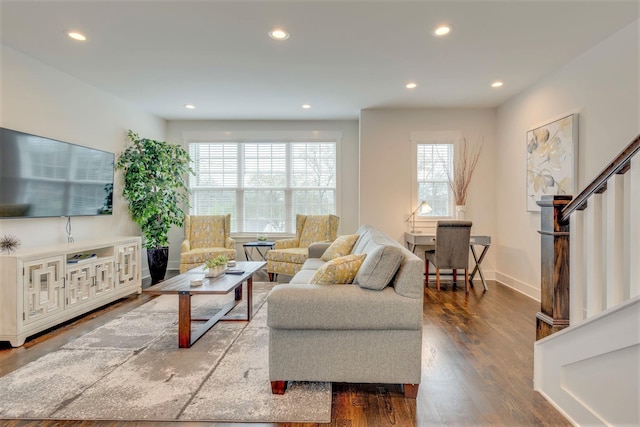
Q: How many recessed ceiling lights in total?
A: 7